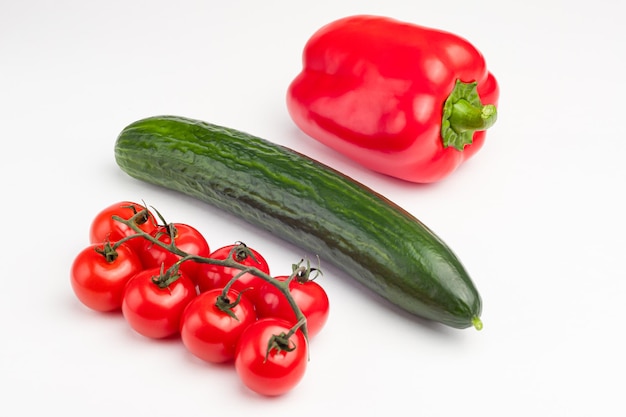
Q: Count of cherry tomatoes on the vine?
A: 8